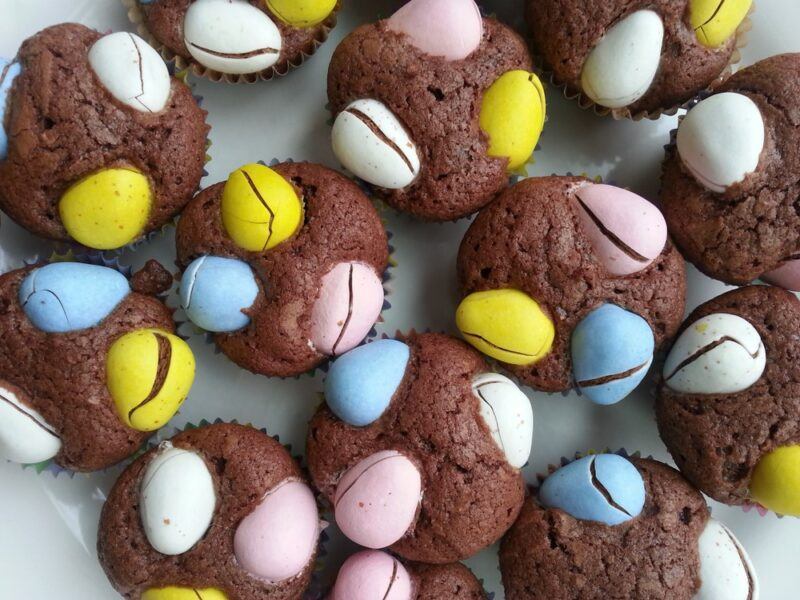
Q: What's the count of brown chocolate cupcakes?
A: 13